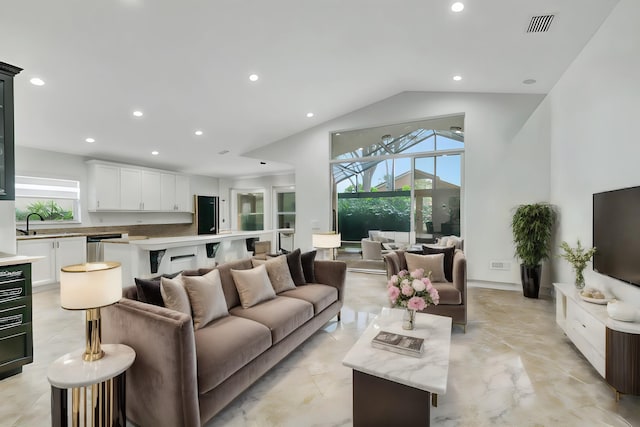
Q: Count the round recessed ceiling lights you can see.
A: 9